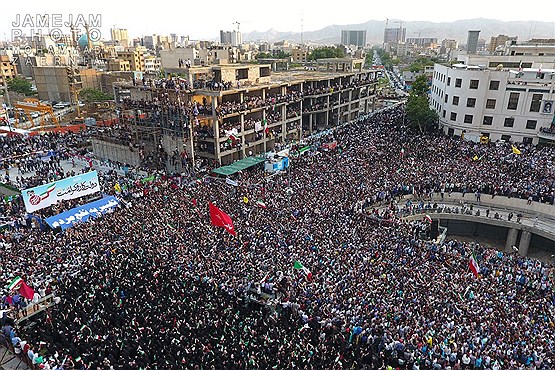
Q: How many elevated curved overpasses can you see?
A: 1